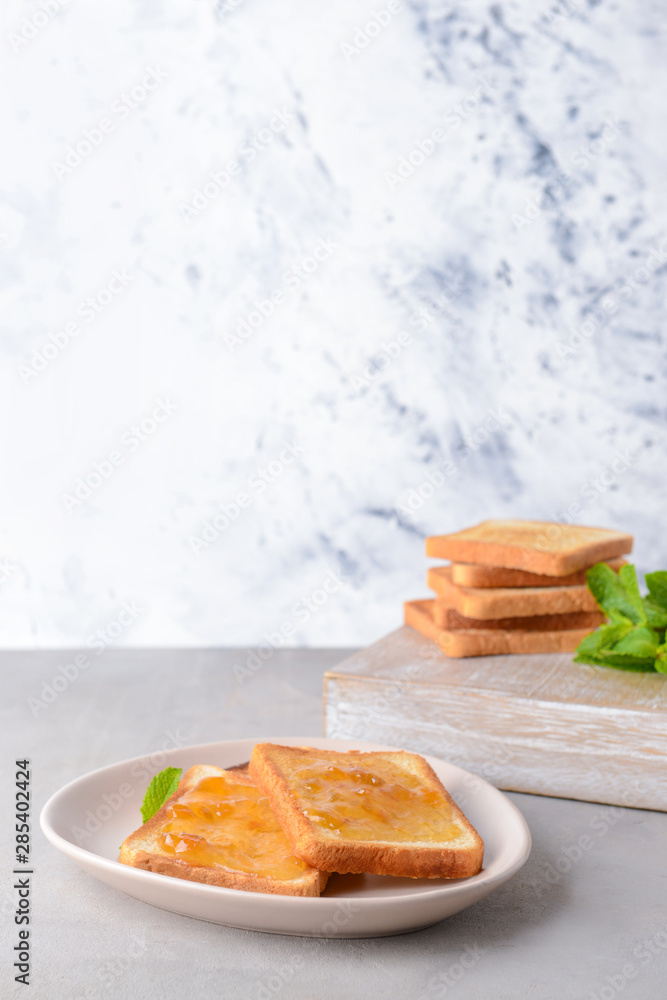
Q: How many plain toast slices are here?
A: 5